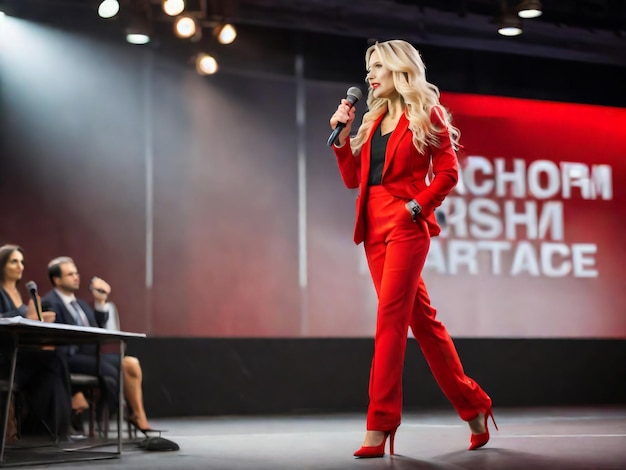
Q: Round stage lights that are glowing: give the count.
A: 8